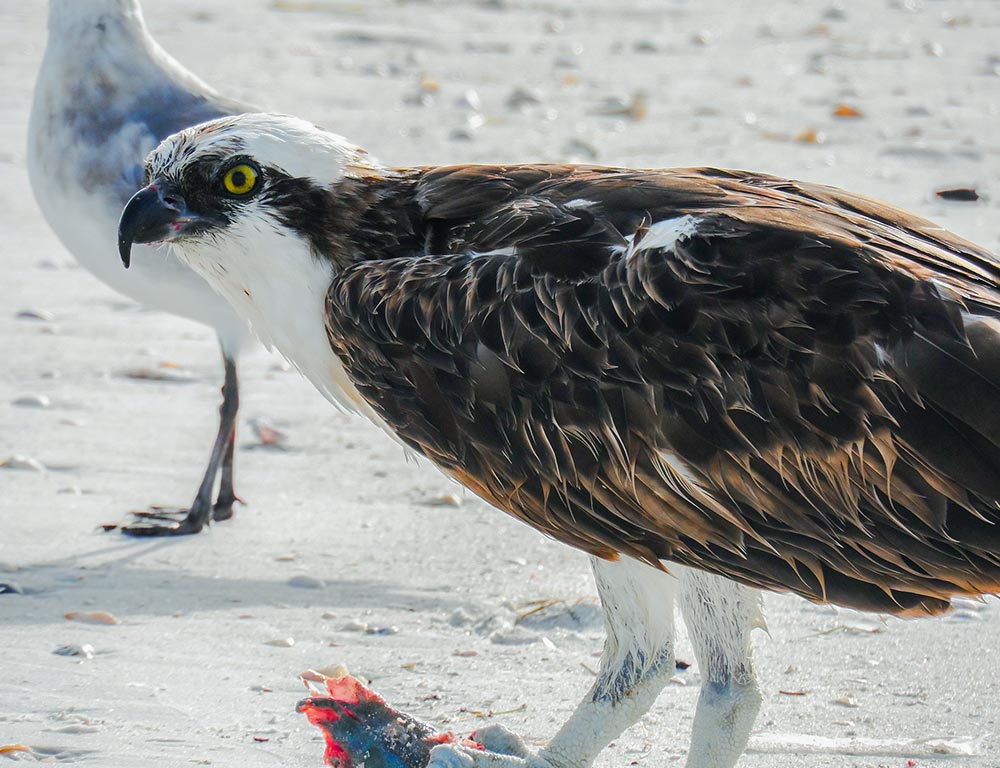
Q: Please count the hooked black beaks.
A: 1